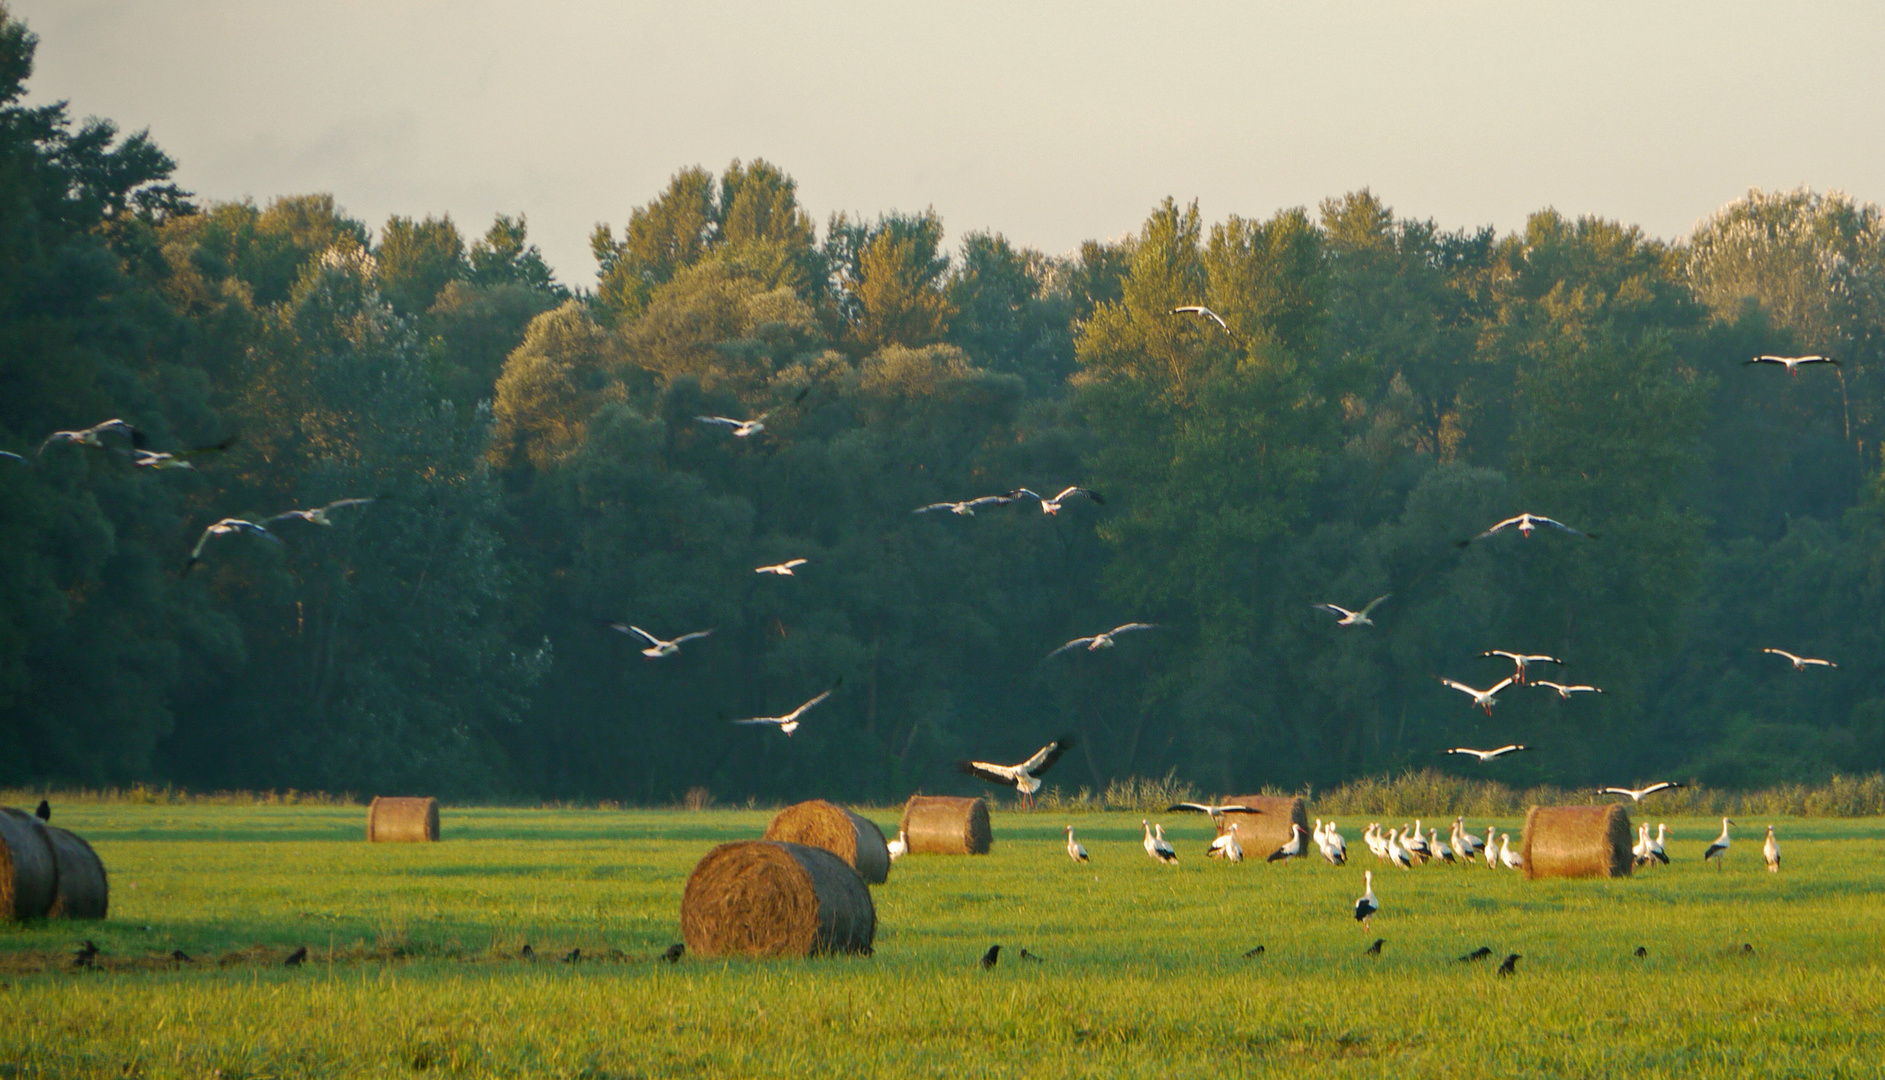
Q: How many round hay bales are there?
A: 8